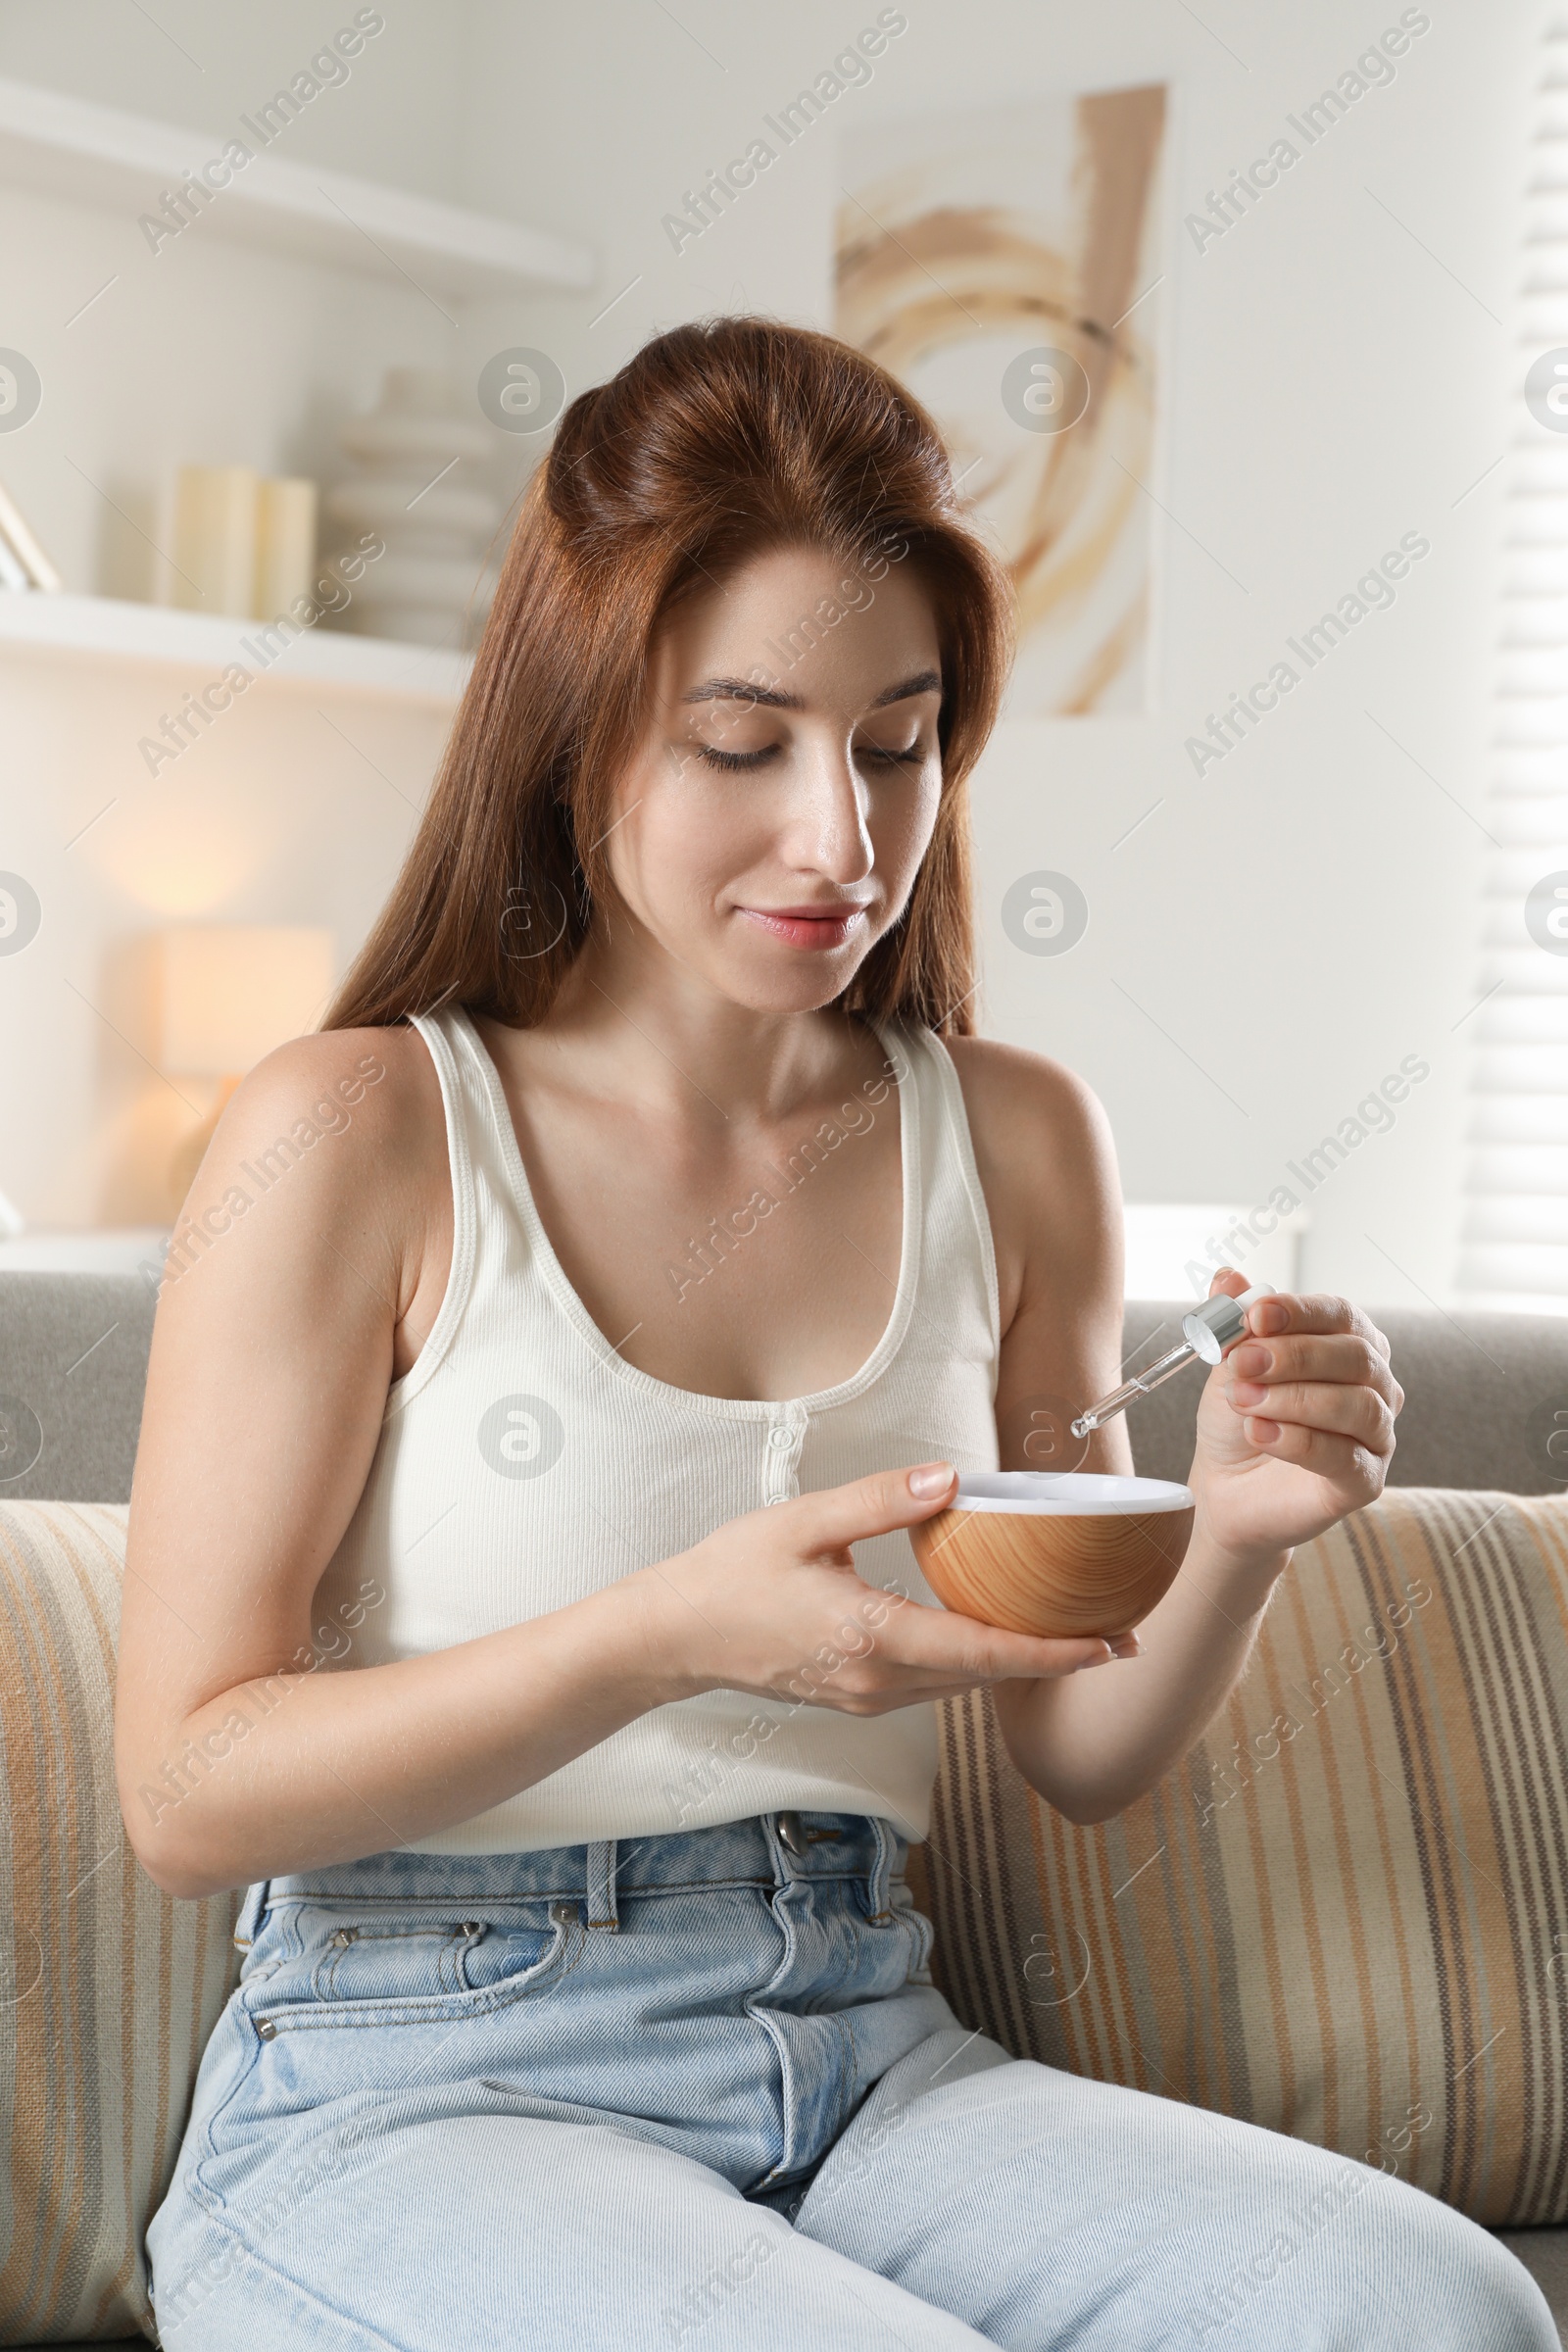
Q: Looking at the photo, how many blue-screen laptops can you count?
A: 0